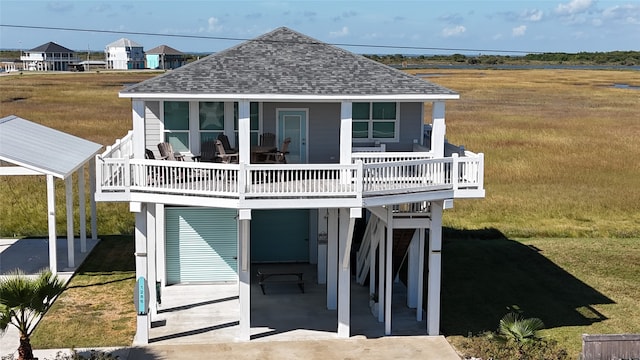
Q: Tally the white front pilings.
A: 4